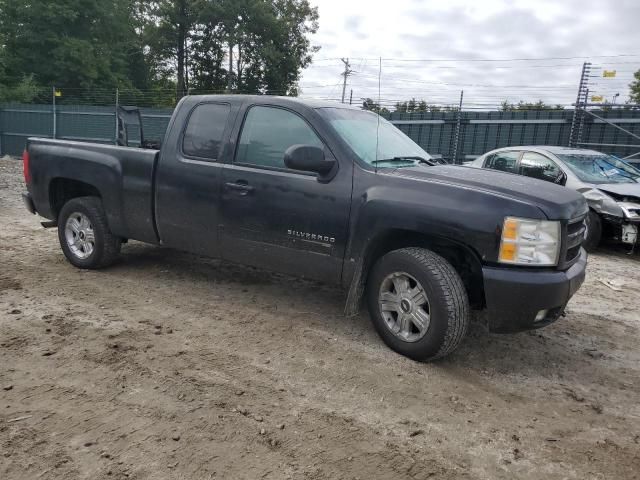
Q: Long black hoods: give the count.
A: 1